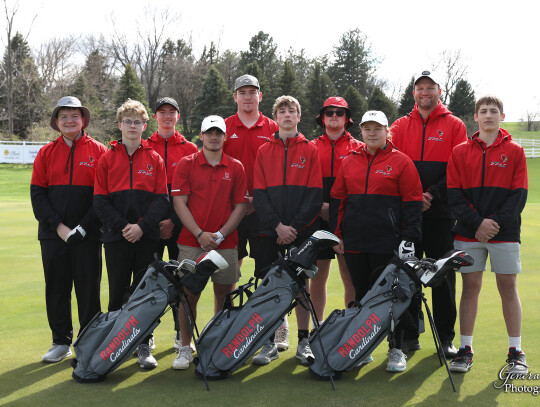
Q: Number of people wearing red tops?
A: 10